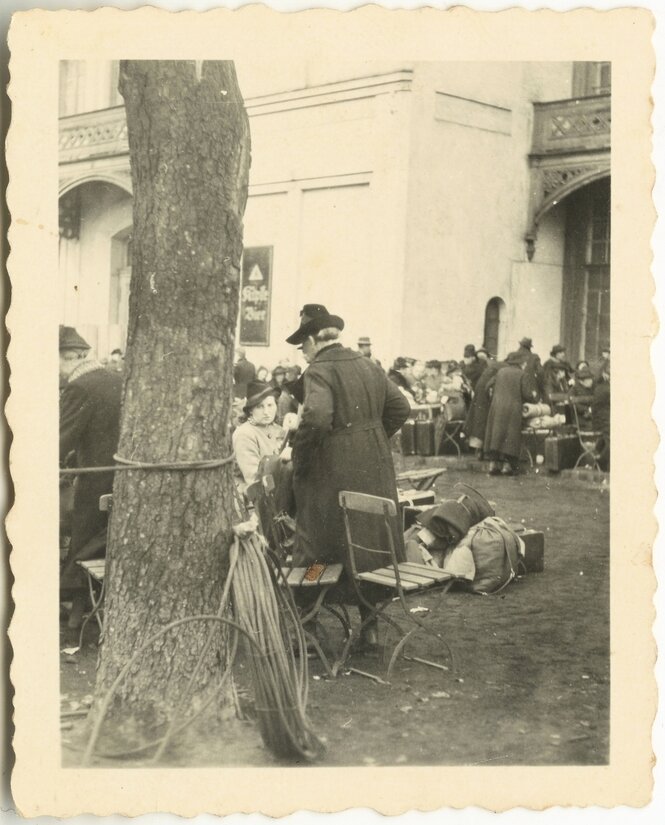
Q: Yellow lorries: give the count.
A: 0